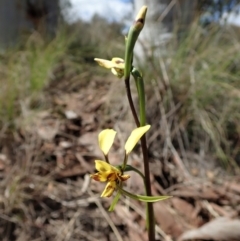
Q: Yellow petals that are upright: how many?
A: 2